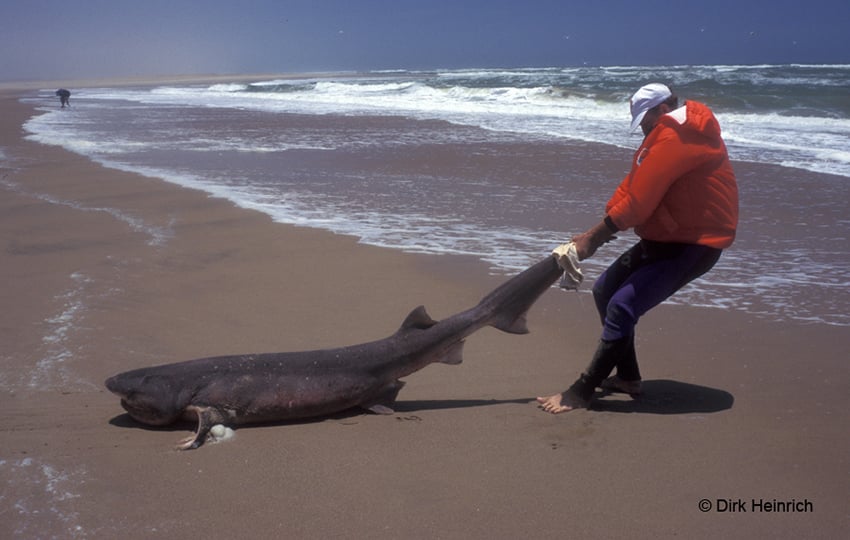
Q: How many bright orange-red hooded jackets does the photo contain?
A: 1